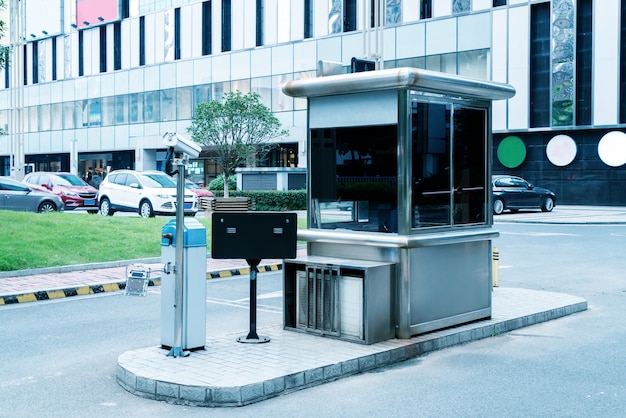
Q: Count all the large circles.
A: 3